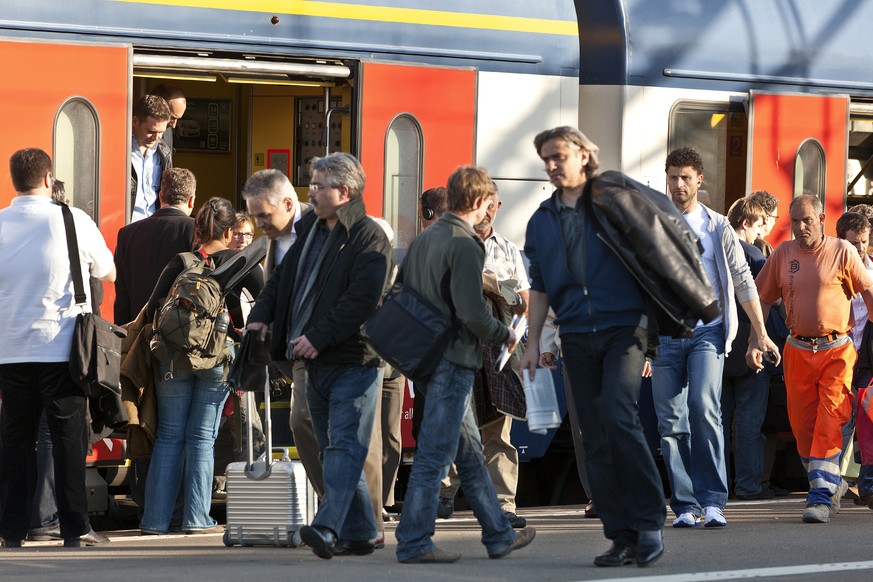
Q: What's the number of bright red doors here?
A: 3